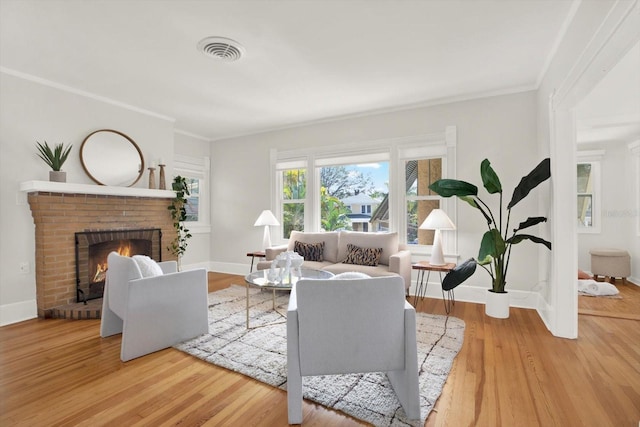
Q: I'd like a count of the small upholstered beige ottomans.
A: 1